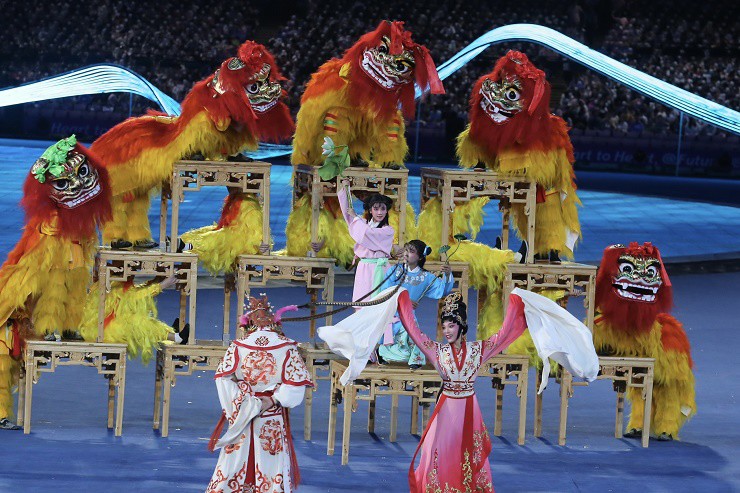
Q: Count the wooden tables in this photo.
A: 13